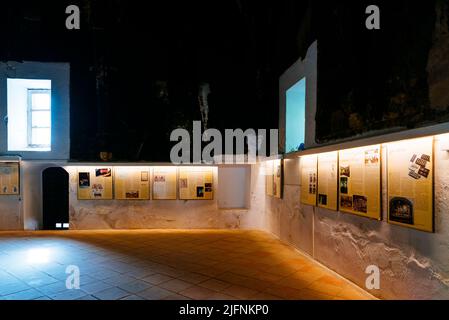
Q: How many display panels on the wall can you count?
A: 11